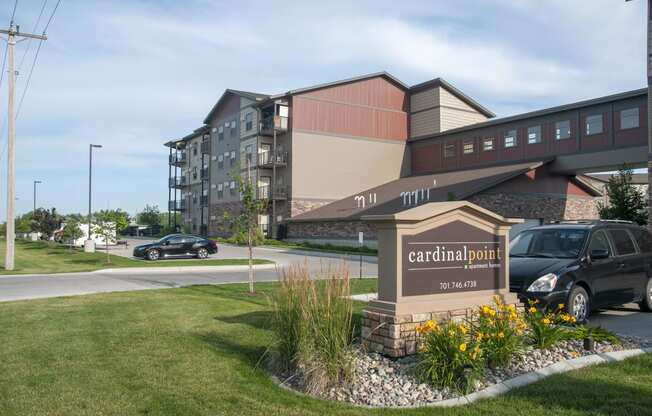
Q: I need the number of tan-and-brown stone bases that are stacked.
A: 1